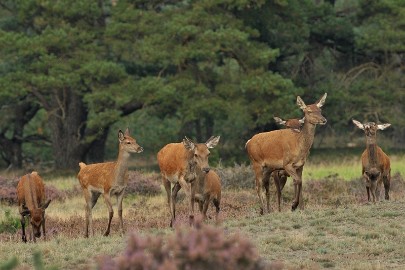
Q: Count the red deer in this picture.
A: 7